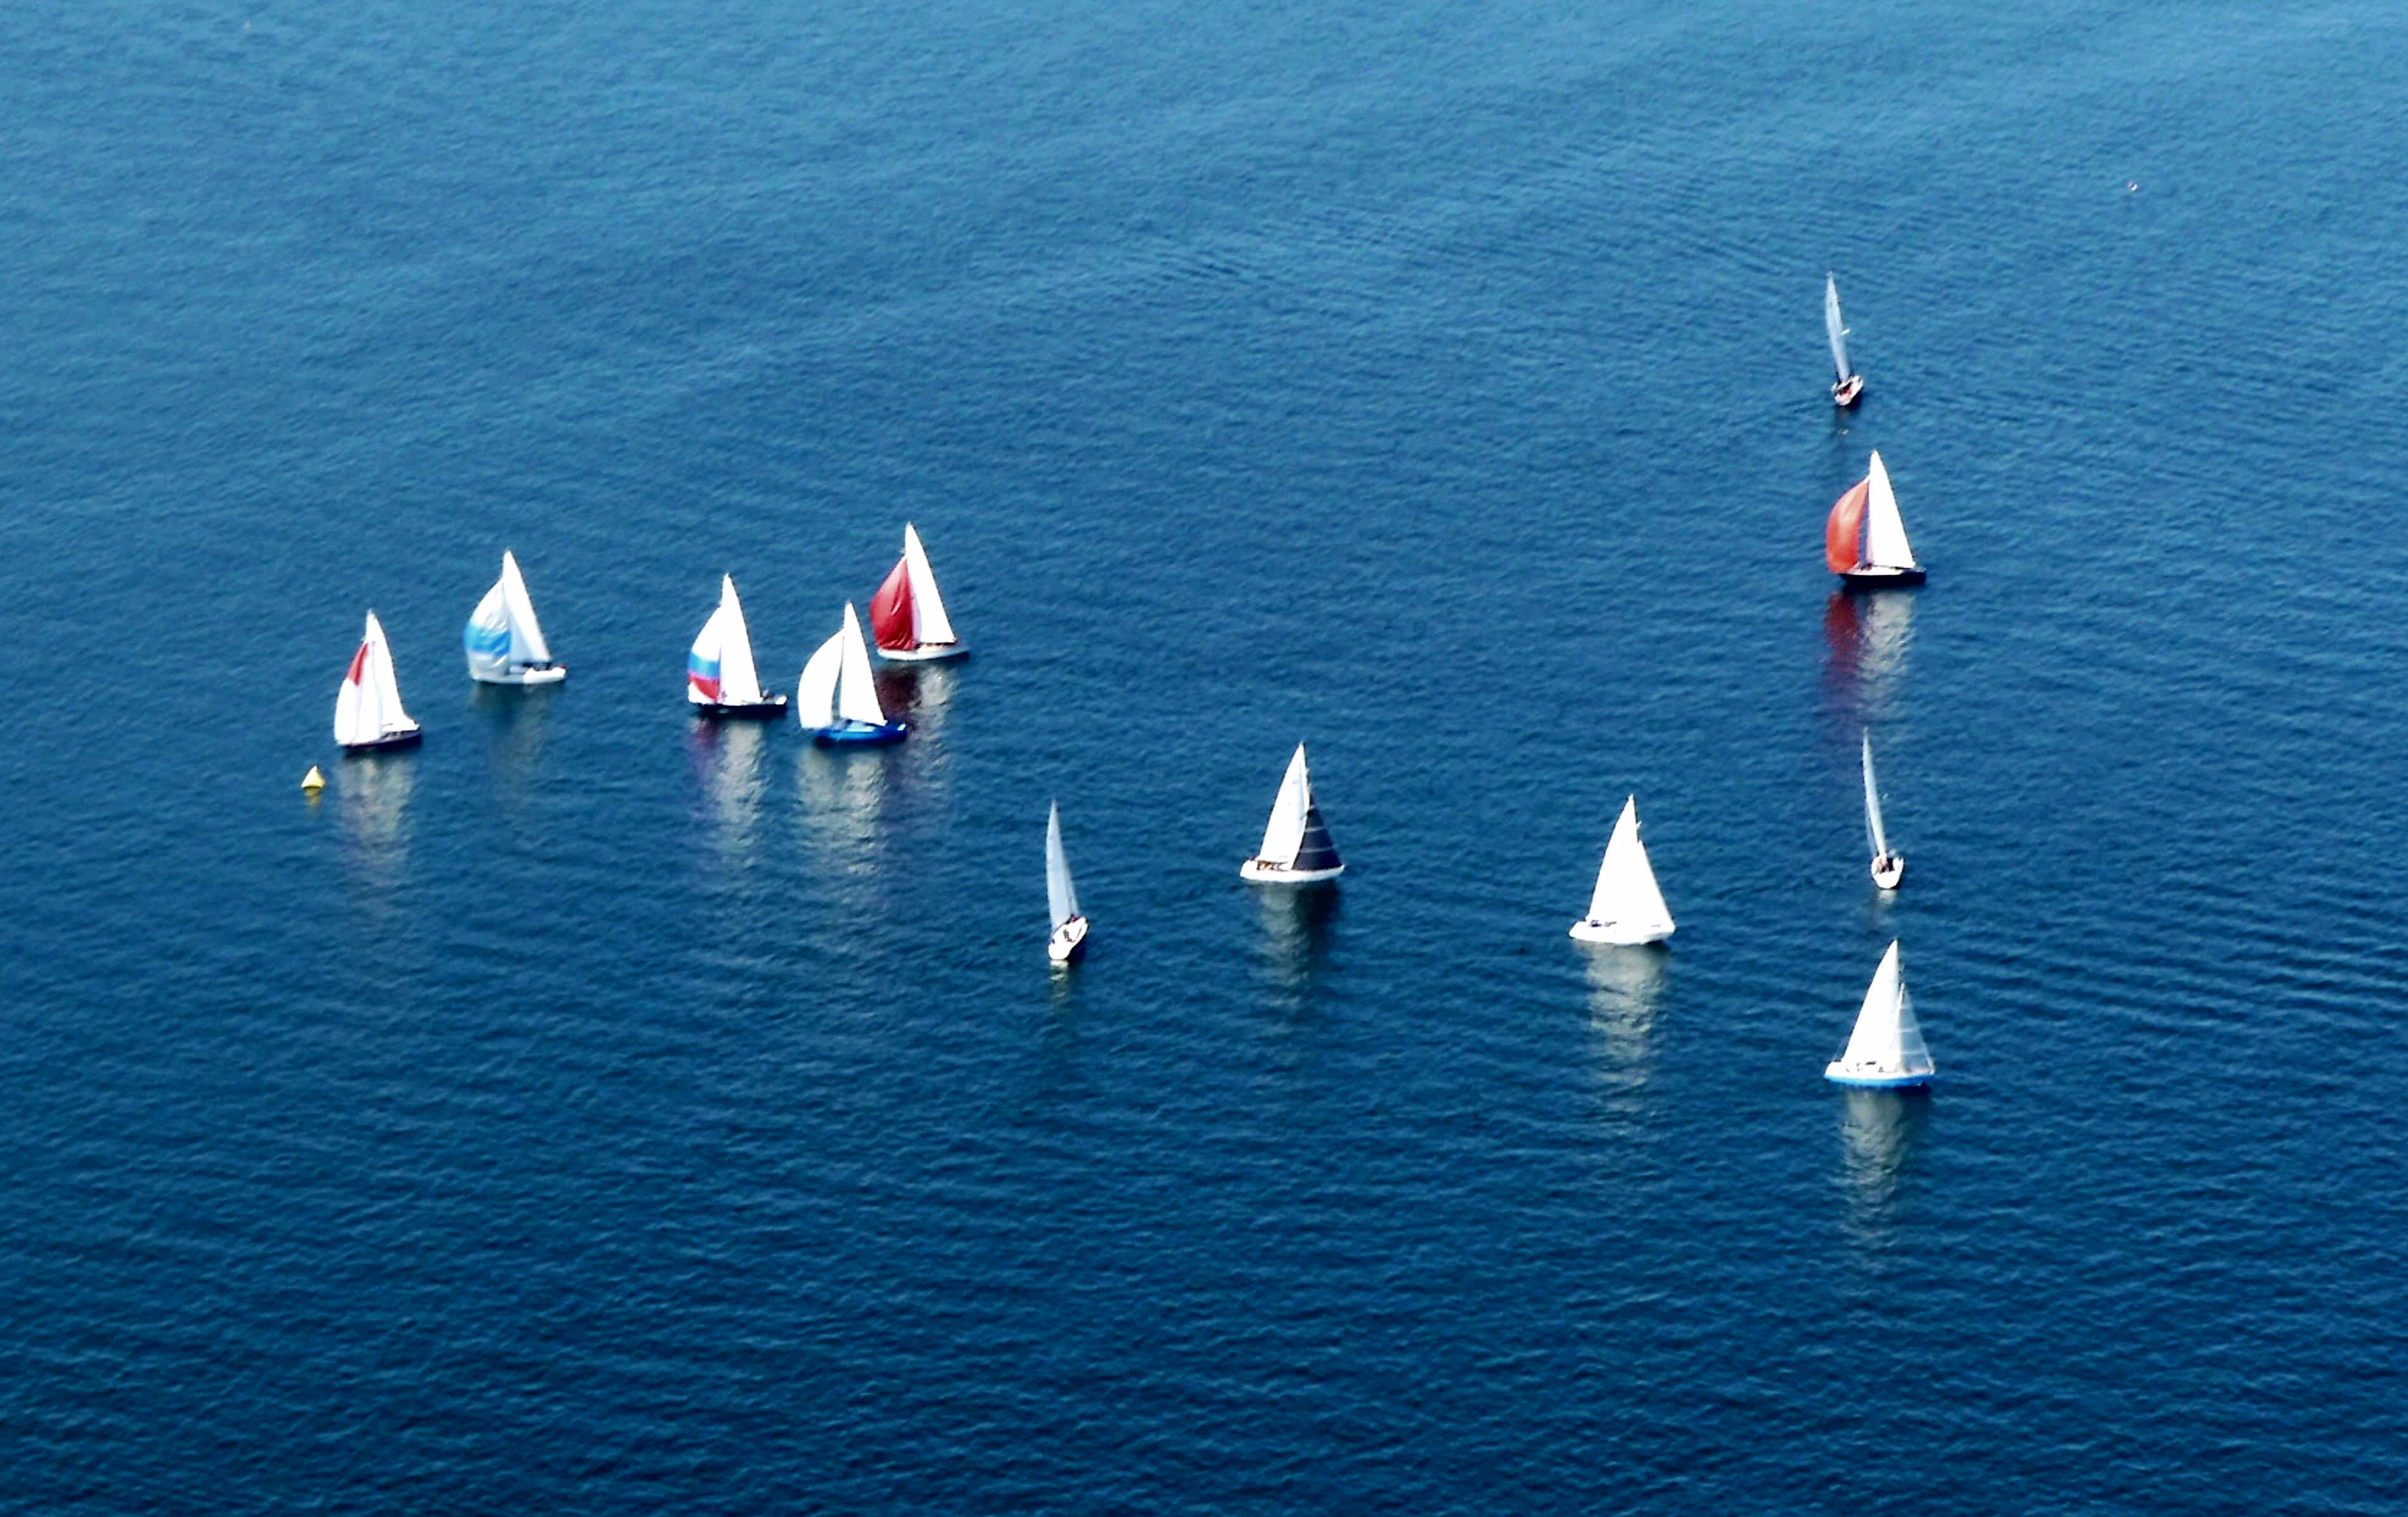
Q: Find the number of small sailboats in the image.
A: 12